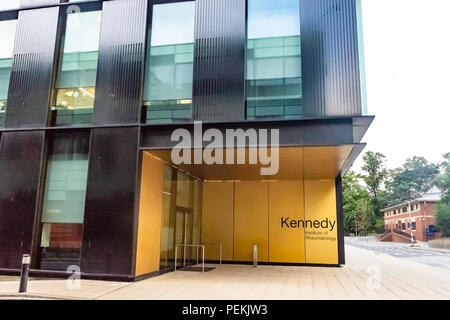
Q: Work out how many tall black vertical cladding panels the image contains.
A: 6